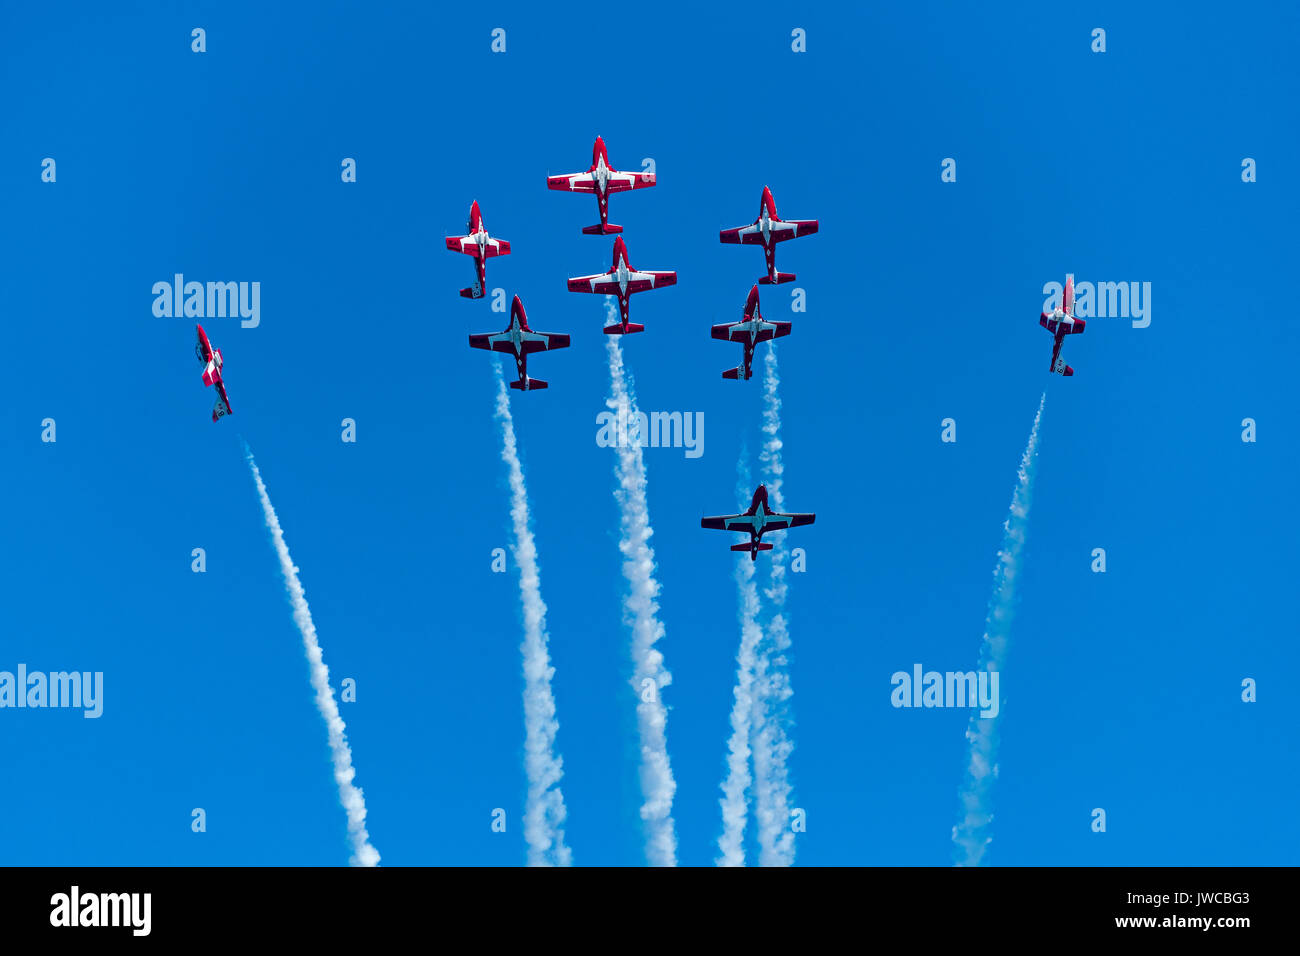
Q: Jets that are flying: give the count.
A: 9